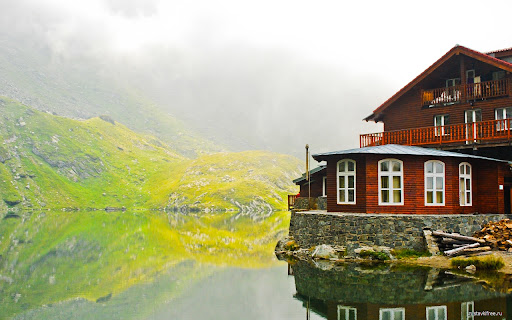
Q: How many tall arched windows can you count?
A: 4